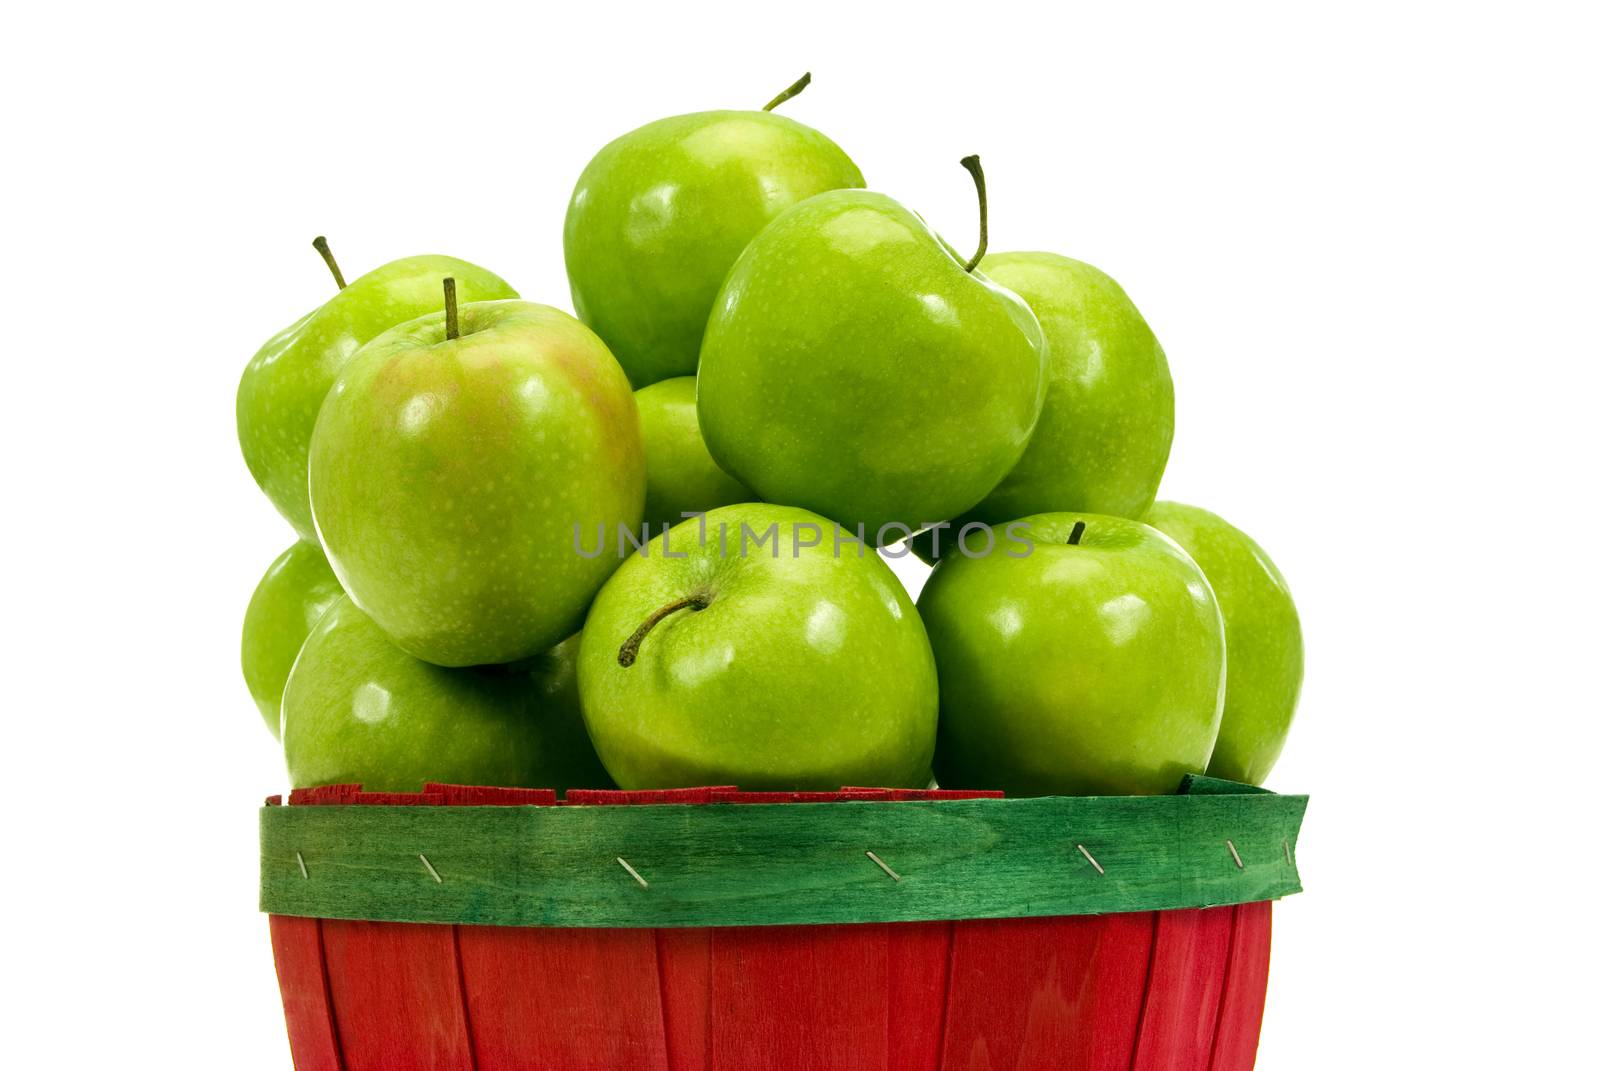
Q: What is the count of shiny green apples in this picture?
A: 11